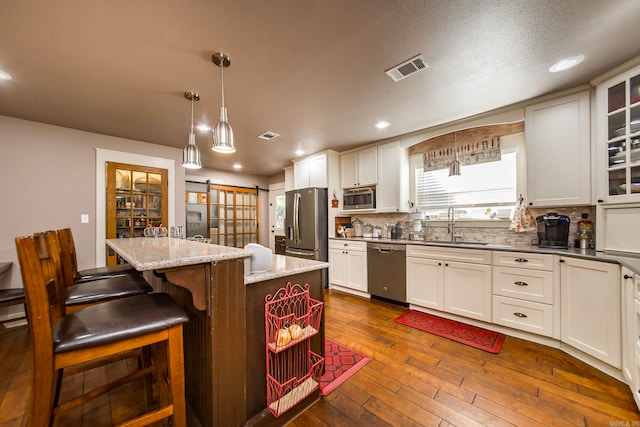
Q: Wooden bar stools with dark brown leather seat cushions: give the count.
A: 3